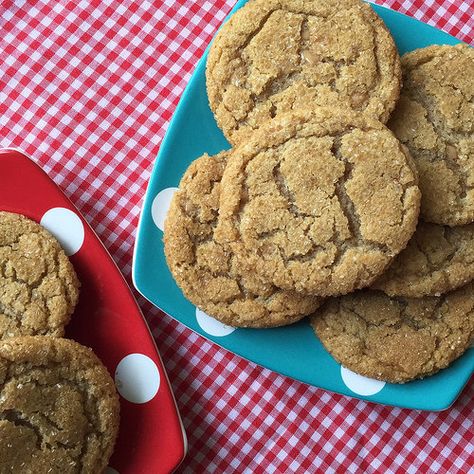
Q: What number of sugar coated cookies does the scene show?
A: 8